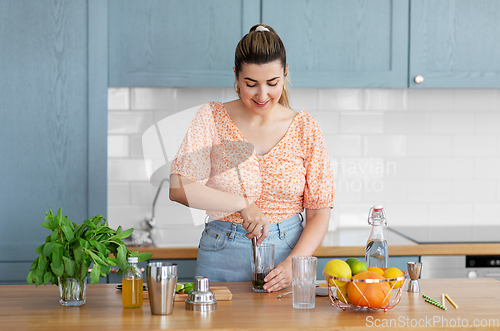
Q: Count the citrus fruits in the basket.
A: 7